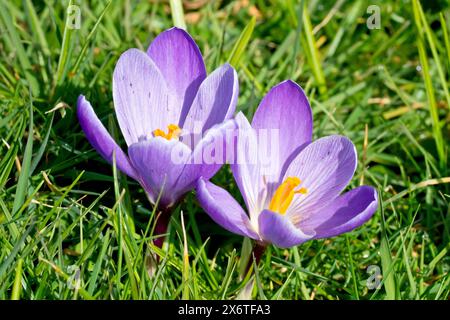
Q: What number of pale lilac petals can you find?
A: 12